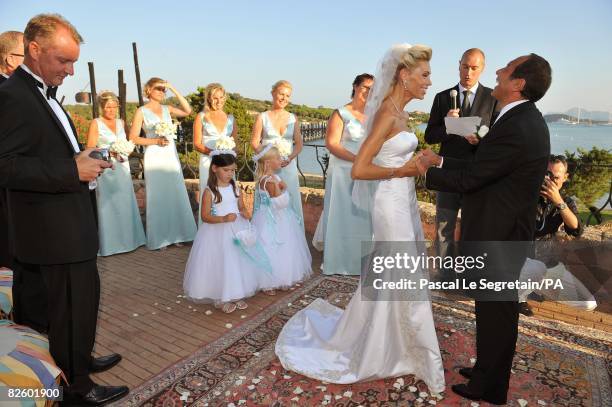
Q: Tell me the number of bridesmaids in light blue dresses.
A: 5